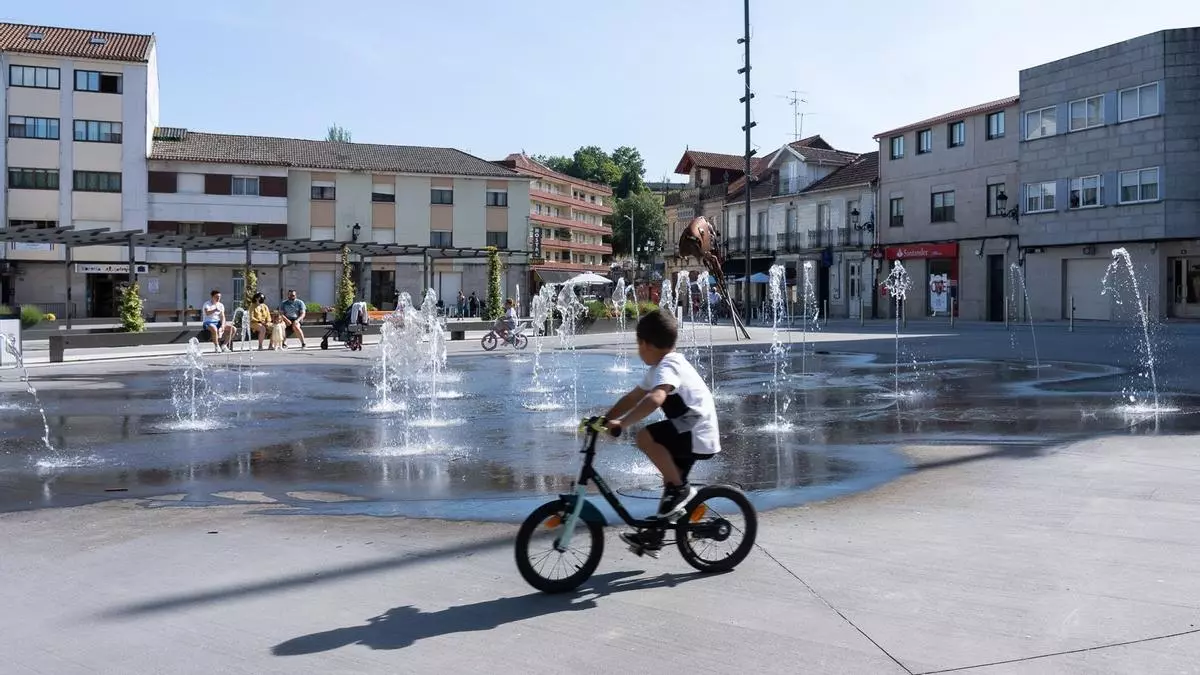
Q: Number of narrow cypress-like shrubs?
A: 4